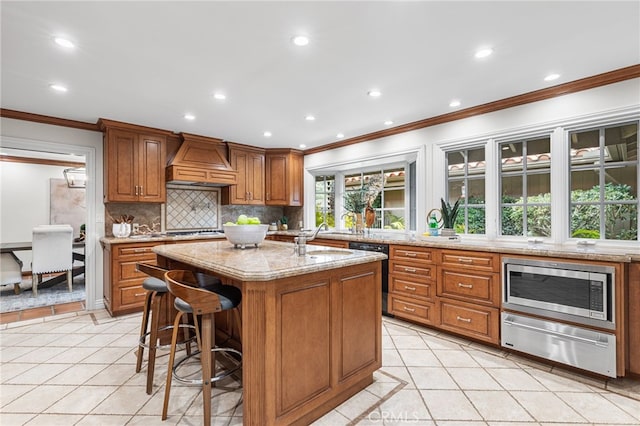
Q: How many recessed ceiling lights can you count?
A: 14